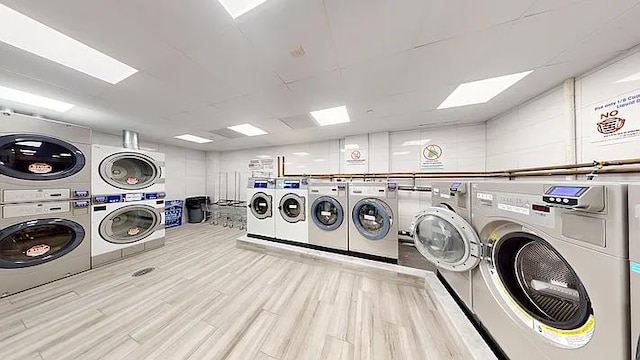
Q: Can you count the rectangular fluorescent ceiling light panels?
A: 7